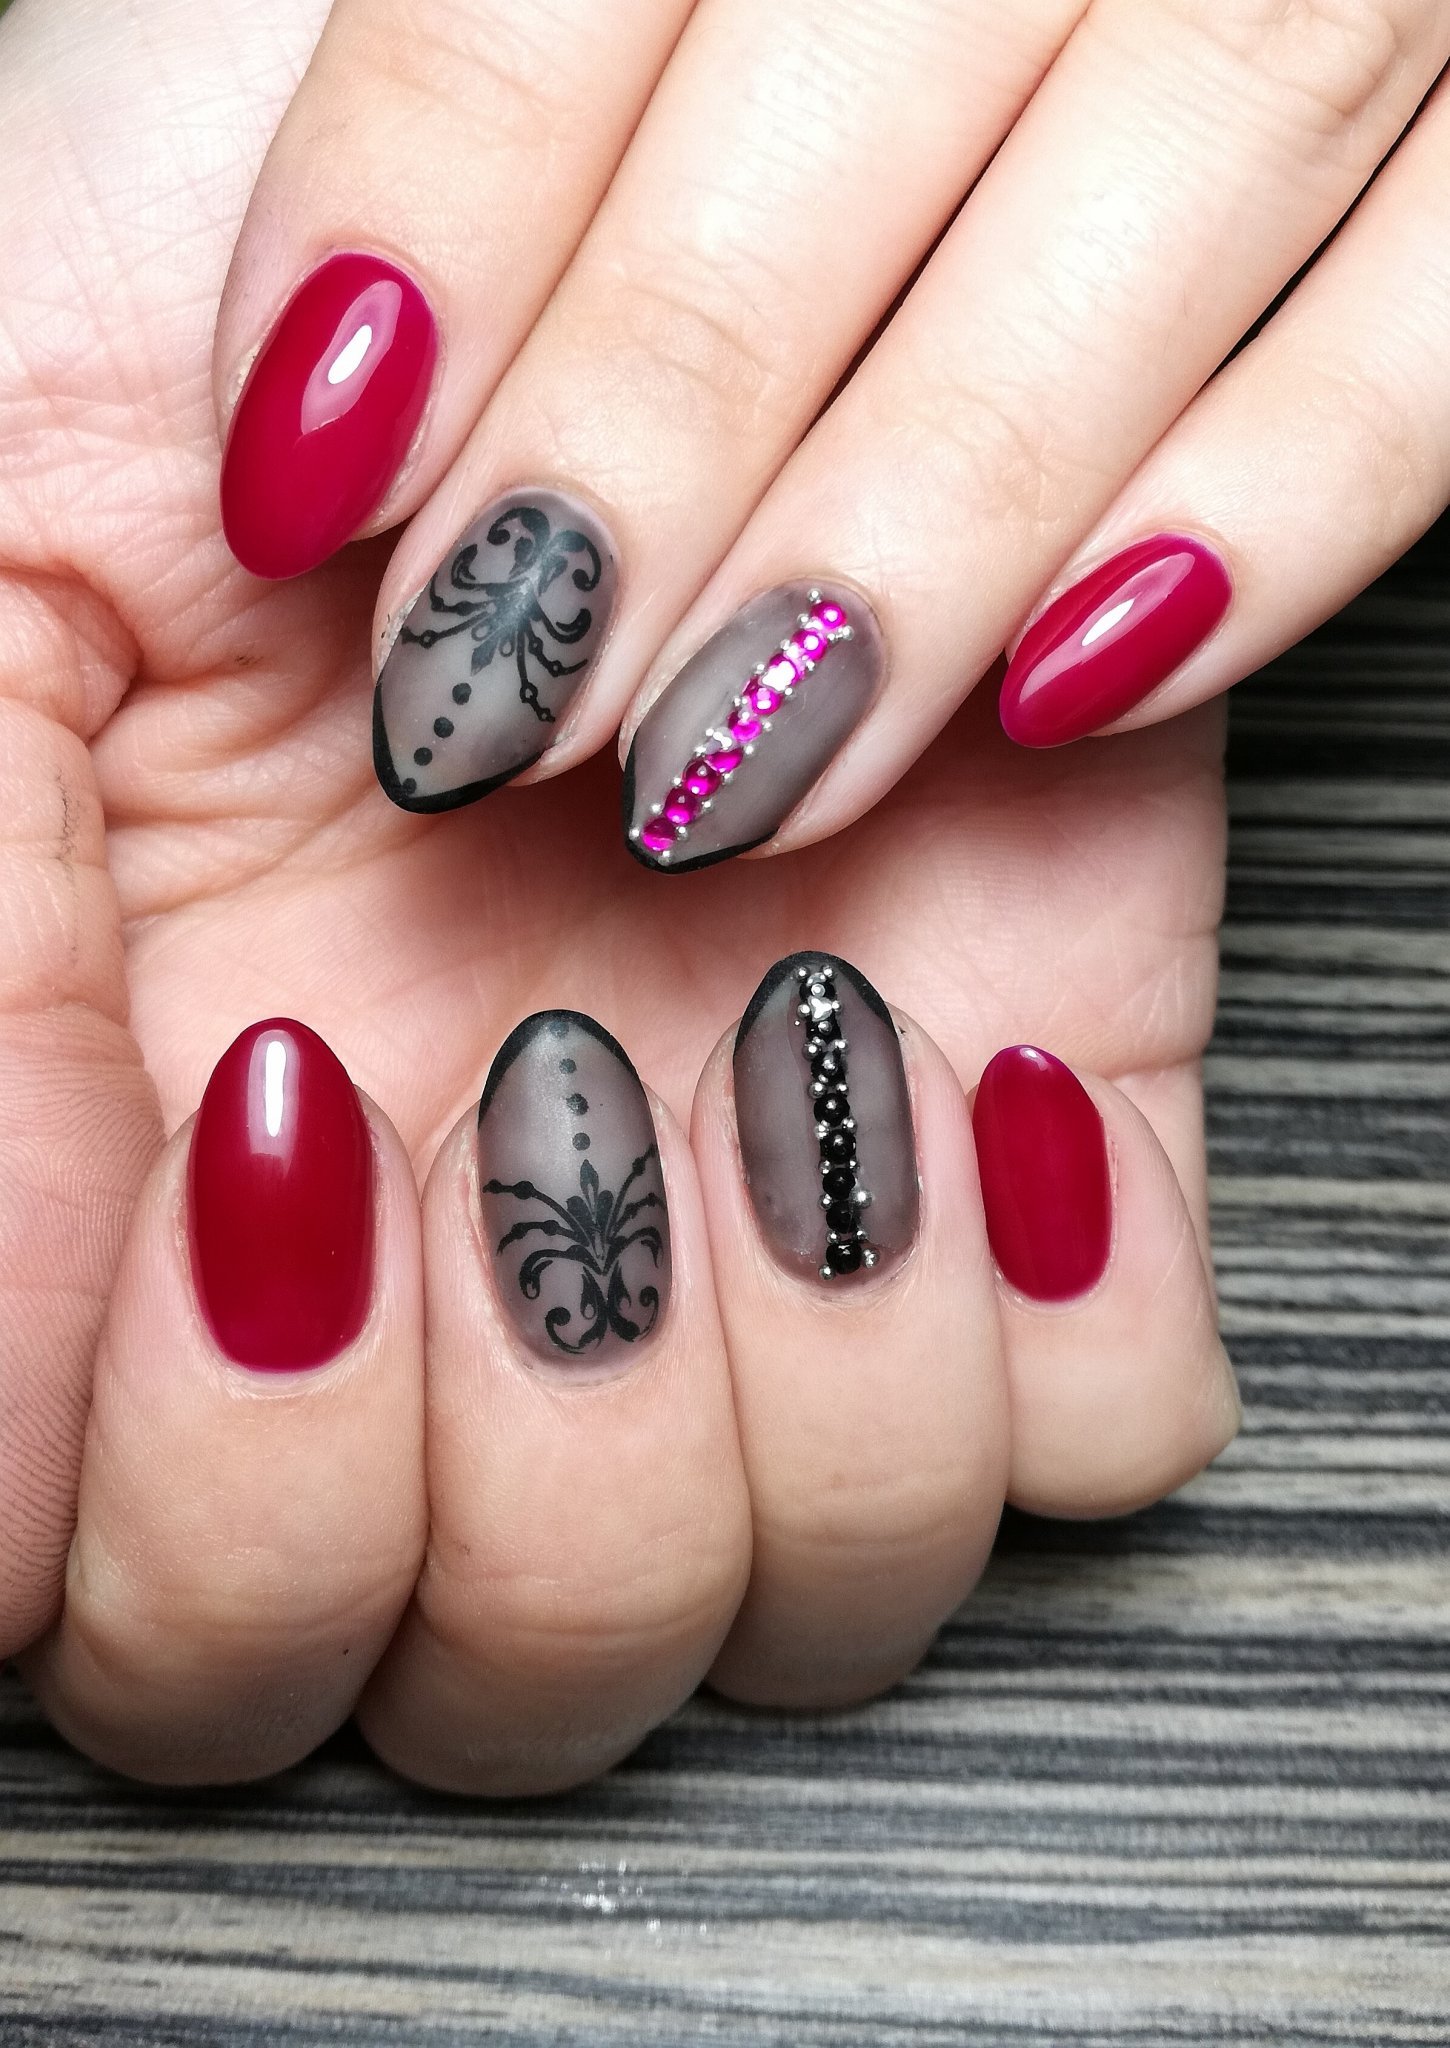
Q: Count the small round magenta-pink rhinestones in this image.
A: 9